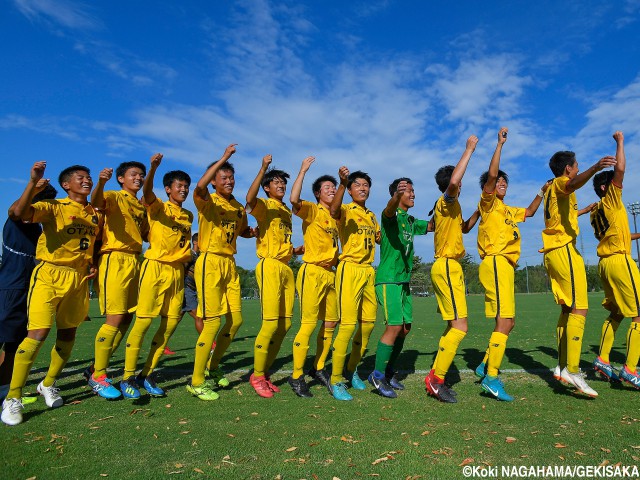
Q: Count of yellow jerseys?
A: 11